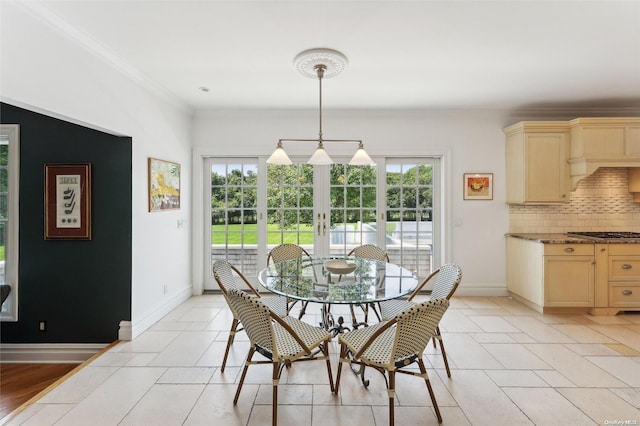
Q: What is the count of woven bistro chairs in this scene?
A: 6